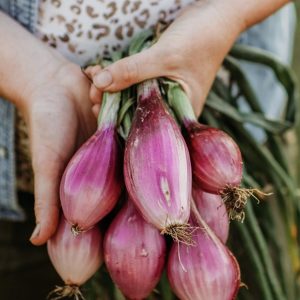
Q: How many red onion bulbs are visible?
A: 7